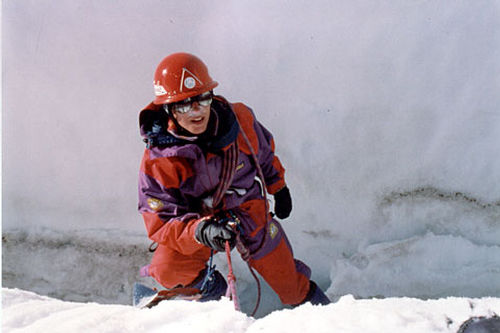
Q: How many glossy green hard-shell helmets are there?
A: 0